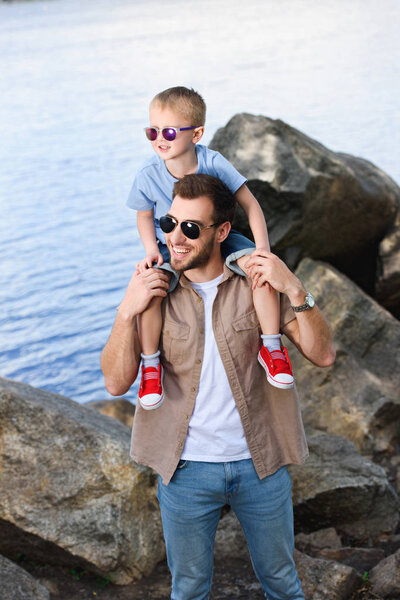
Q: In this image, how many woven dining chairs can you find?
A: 0